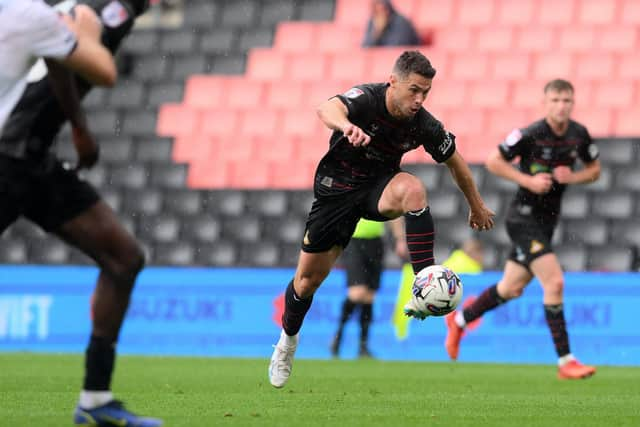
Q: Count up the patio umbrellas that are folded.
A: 0